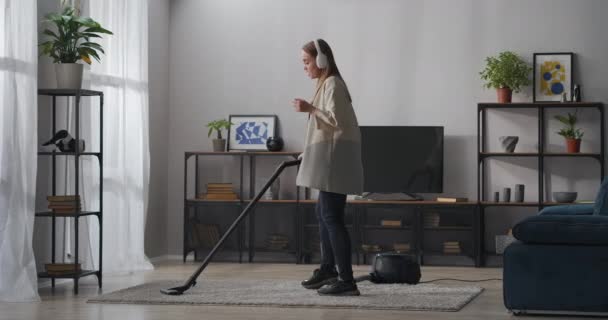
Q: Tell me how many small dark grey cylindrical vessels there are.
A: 3